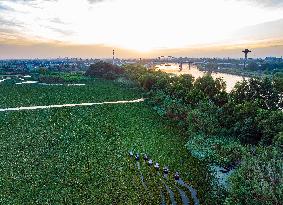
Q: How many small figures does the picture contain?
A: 7